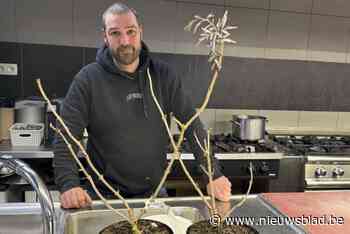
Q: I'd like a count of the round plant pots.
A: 2